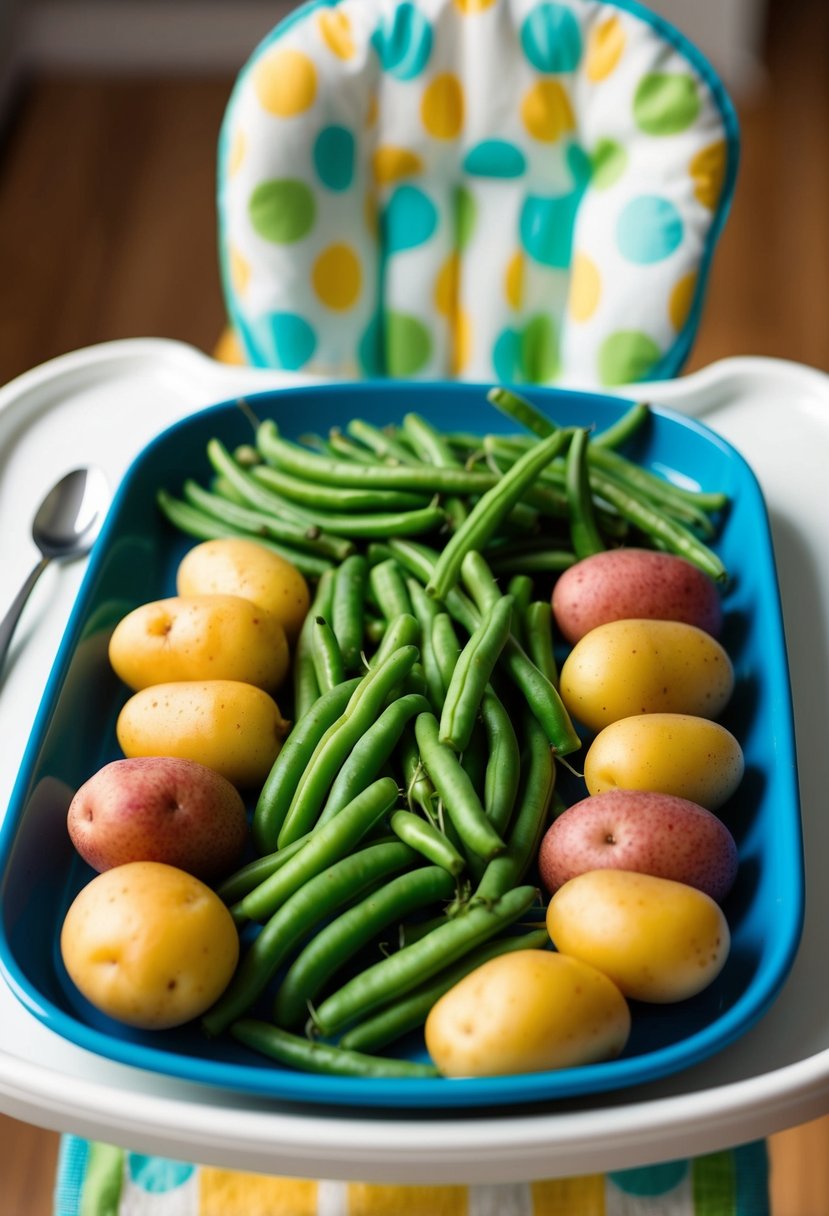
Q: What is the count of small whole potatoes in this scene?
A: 11